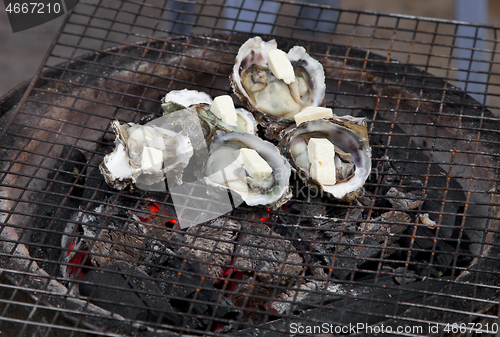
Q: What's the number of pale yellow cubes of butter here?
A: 6